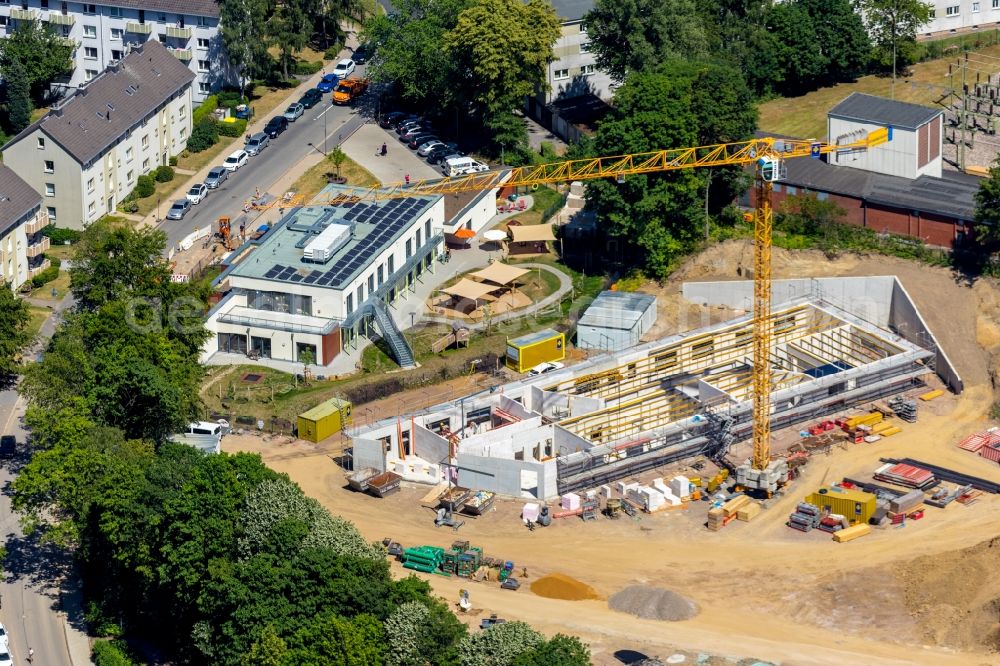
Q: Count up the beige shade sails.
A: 3